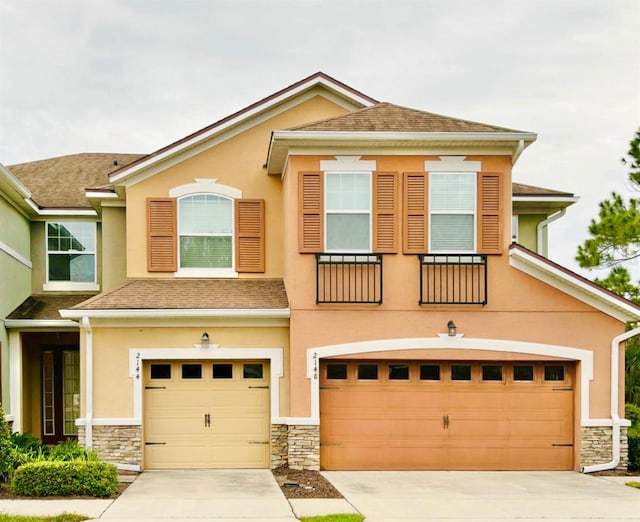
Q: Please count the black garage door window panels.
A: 12